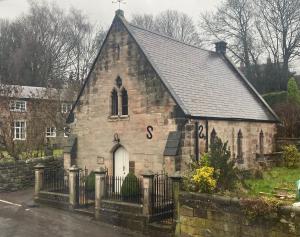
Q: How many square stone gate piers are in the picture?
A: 5